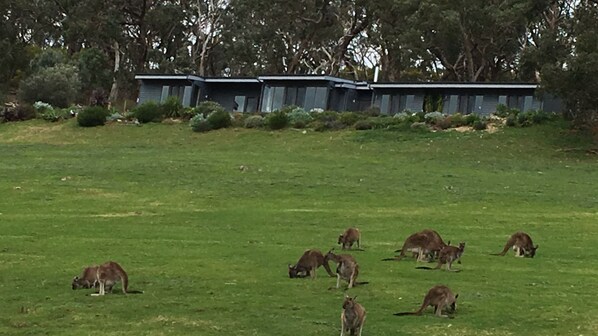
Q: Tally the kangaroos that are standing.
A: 3